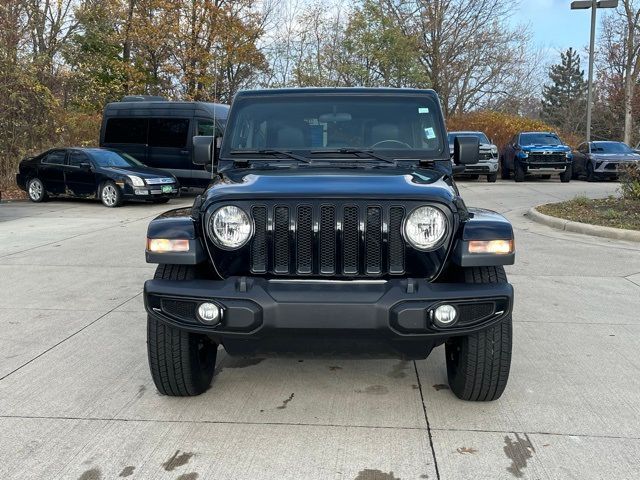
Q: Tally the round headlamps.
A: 2